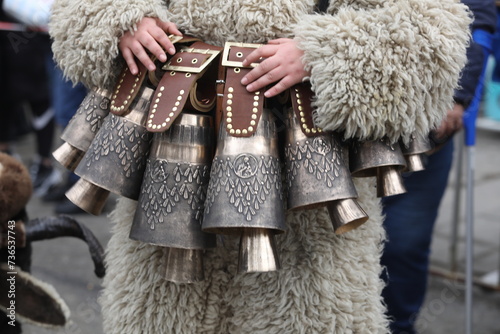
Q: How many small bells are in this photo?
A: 7